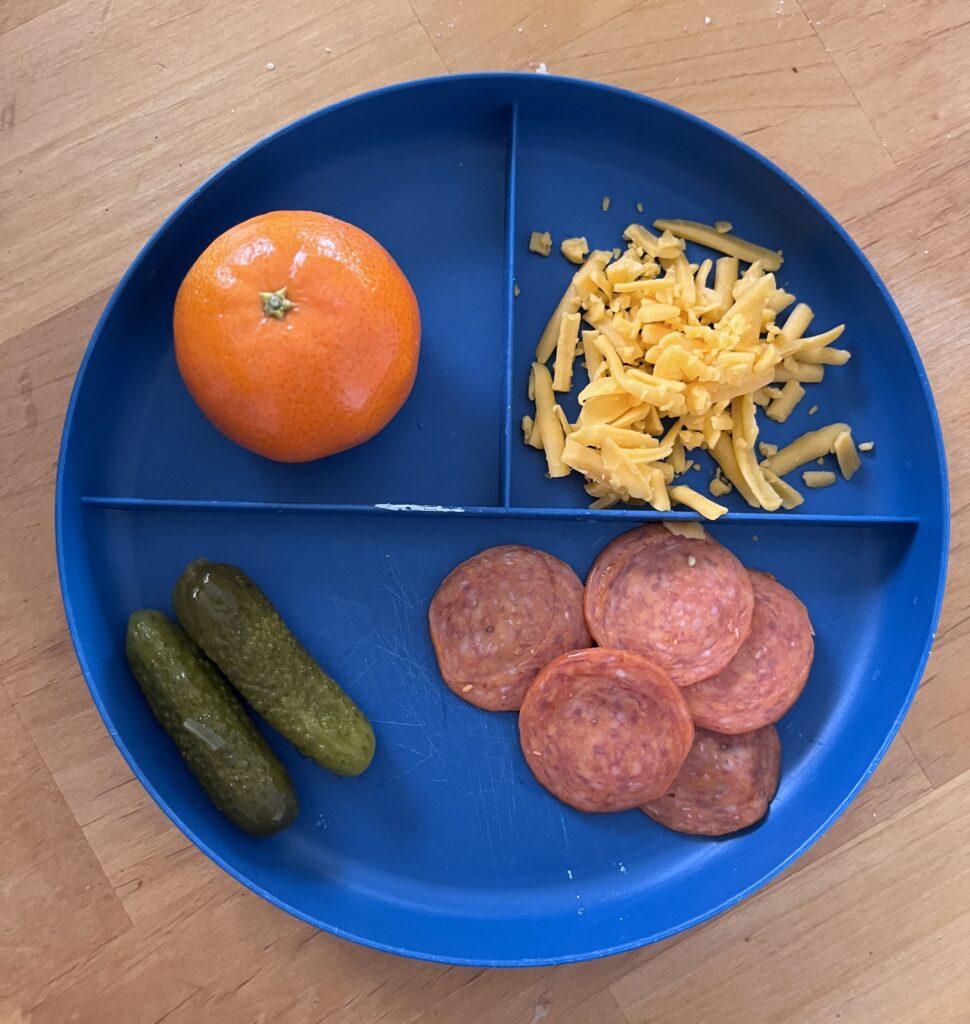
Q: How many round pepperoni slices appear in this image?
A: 5